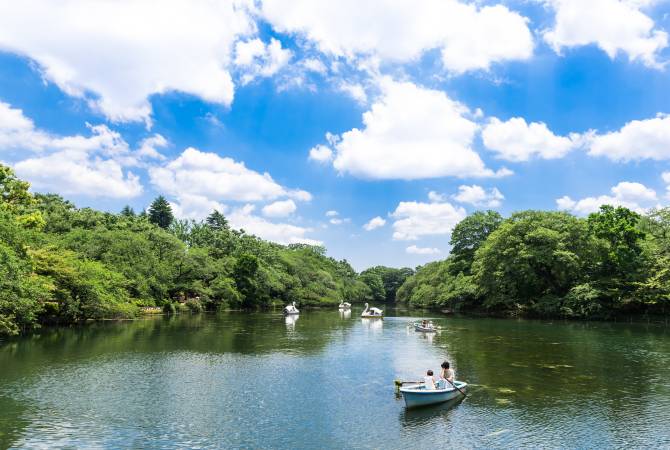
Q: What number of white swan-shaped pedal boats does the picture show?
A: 3